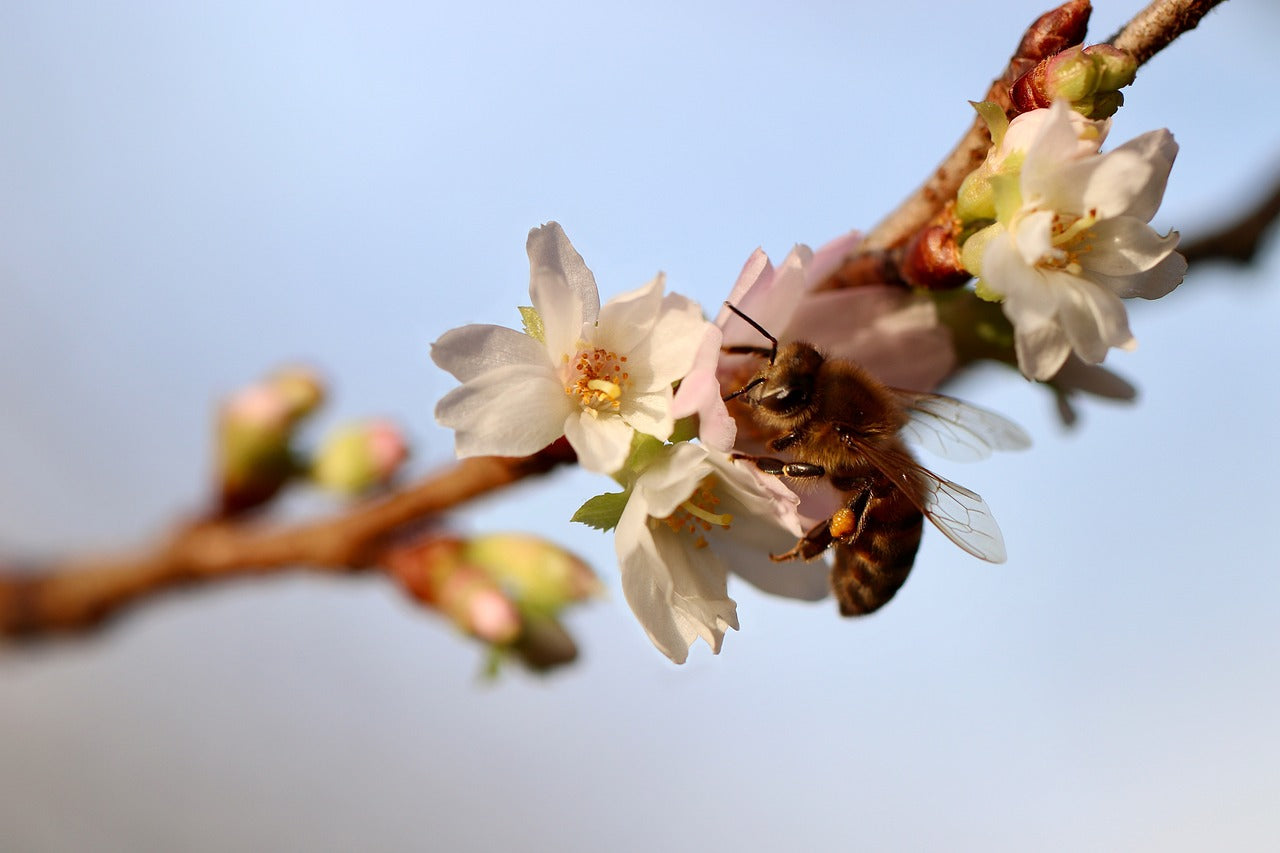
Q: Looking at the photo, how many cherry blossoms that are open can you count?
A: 4